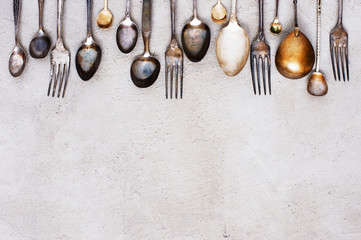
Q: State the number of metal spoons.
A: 12